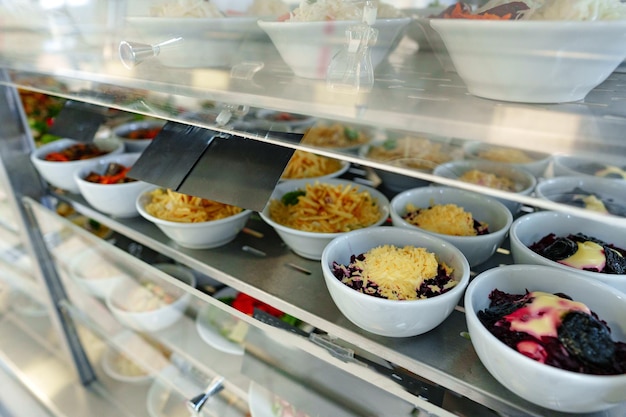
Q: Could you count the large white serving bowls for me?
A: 3